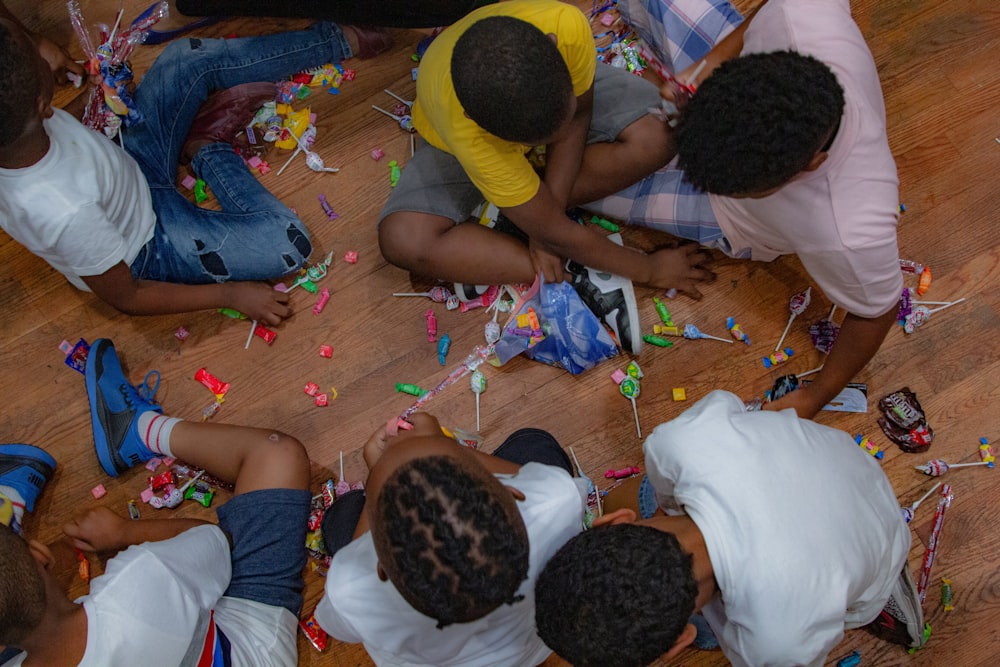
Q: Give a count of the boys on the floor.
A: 6